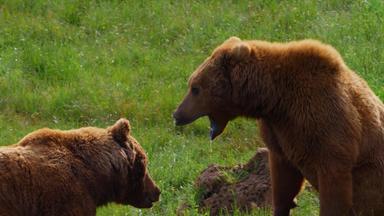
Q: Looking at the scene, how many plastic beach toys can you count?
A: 0